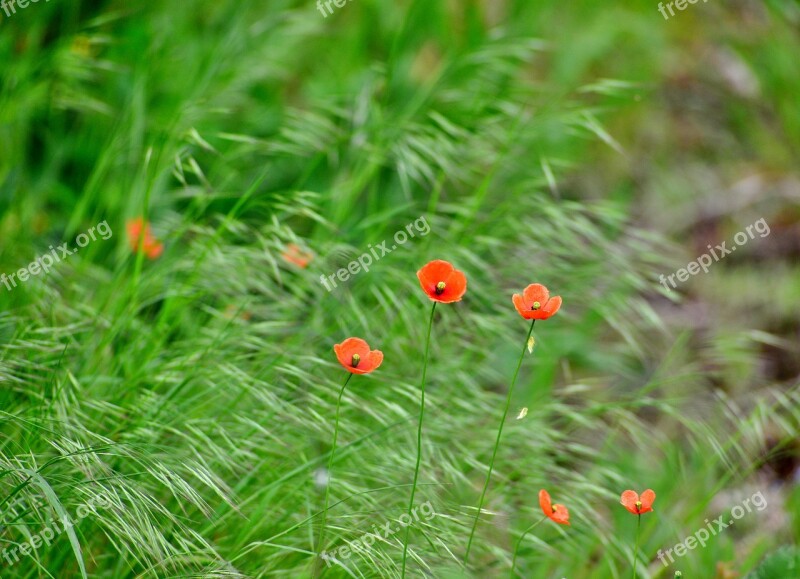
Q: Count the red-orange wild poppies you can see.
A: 7